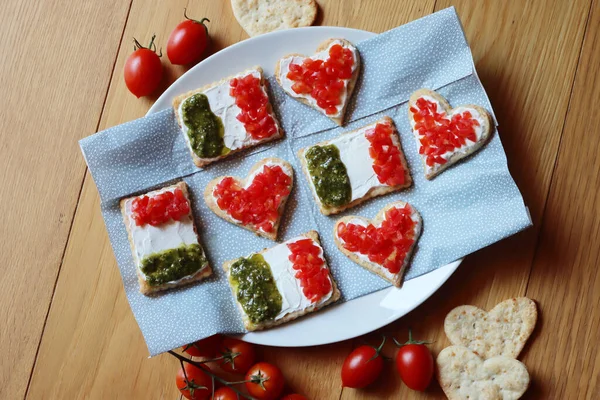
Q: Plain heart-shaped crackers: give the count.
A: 3